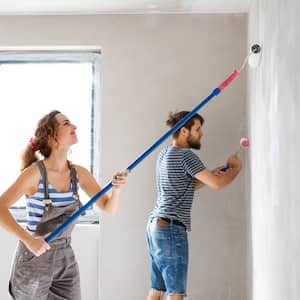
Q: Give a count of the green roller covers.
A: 0